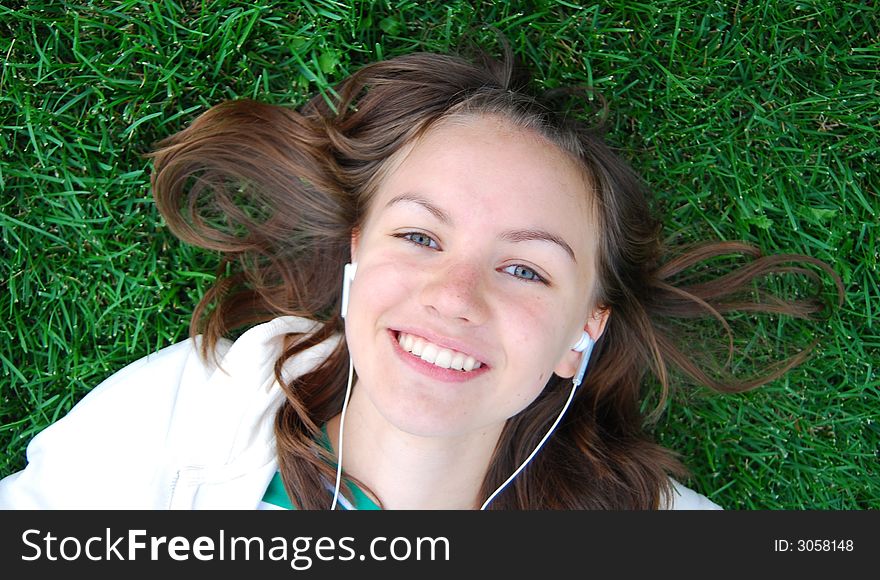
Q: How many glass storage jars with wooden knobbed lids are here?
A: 0